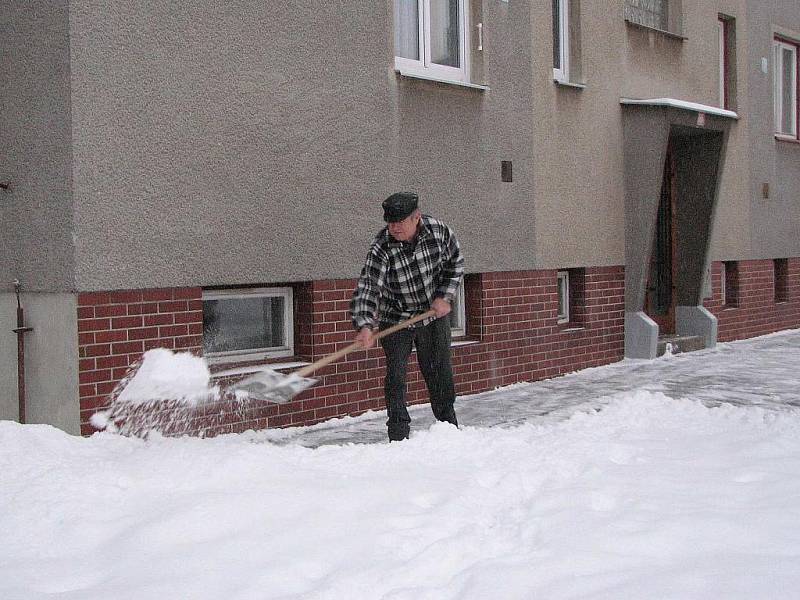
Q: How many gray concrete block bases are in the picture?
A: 2